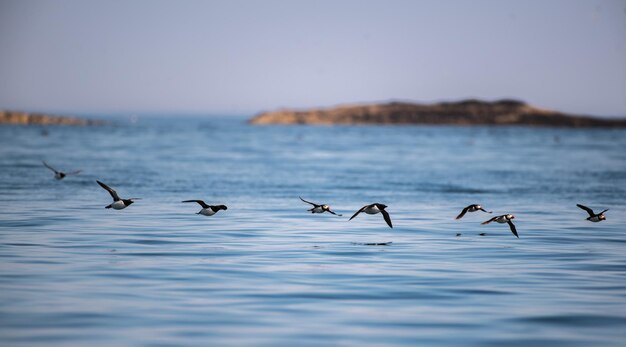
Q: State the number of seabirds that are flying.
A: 8